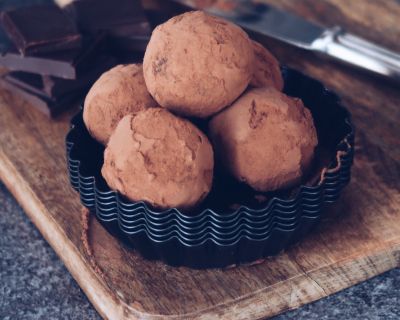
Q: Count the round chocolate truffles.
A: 5